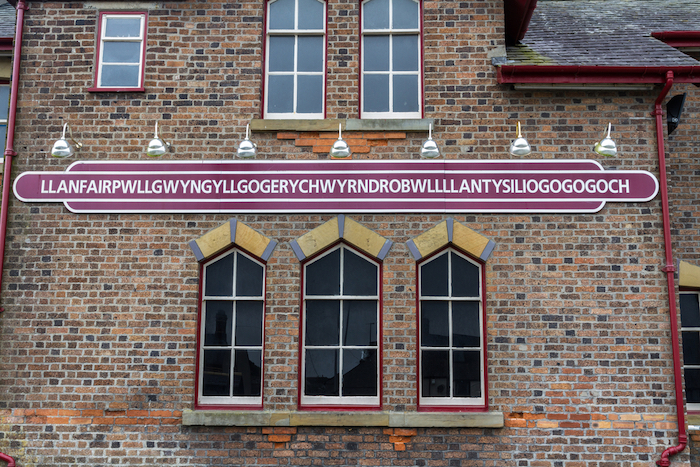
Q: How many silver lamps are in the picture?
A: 7